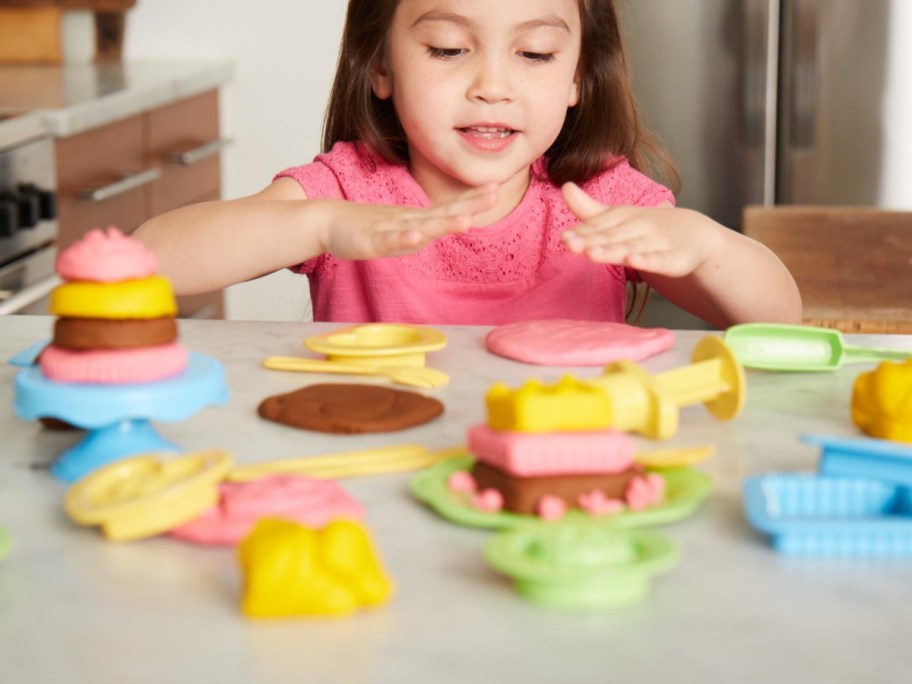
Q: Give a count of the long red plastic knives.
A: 0